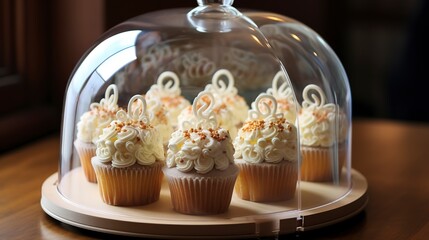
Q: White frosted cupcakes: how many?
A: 8